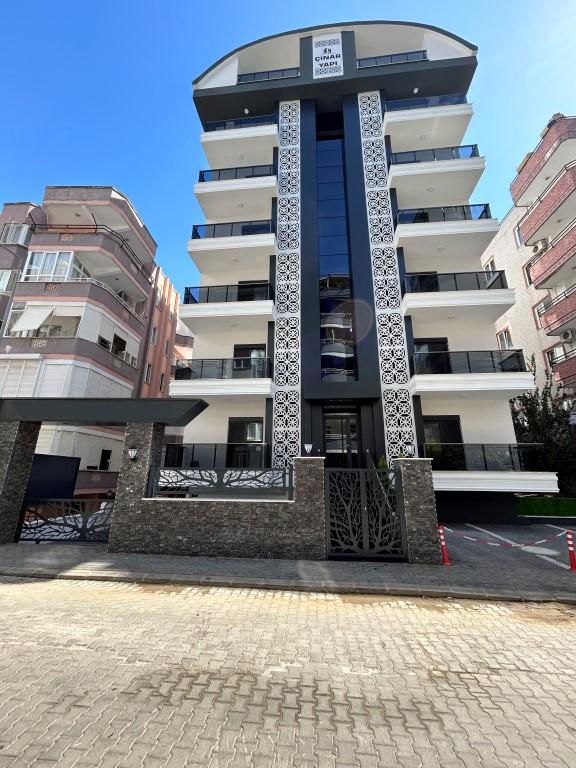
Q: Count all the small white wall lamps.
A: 3